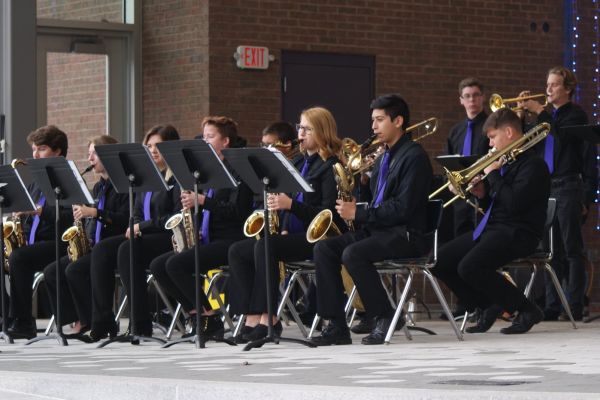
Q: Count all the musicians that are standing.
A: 2